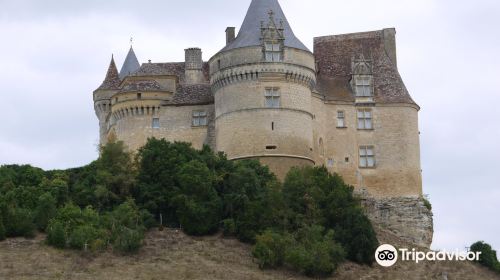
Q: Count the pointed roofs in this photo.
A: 3